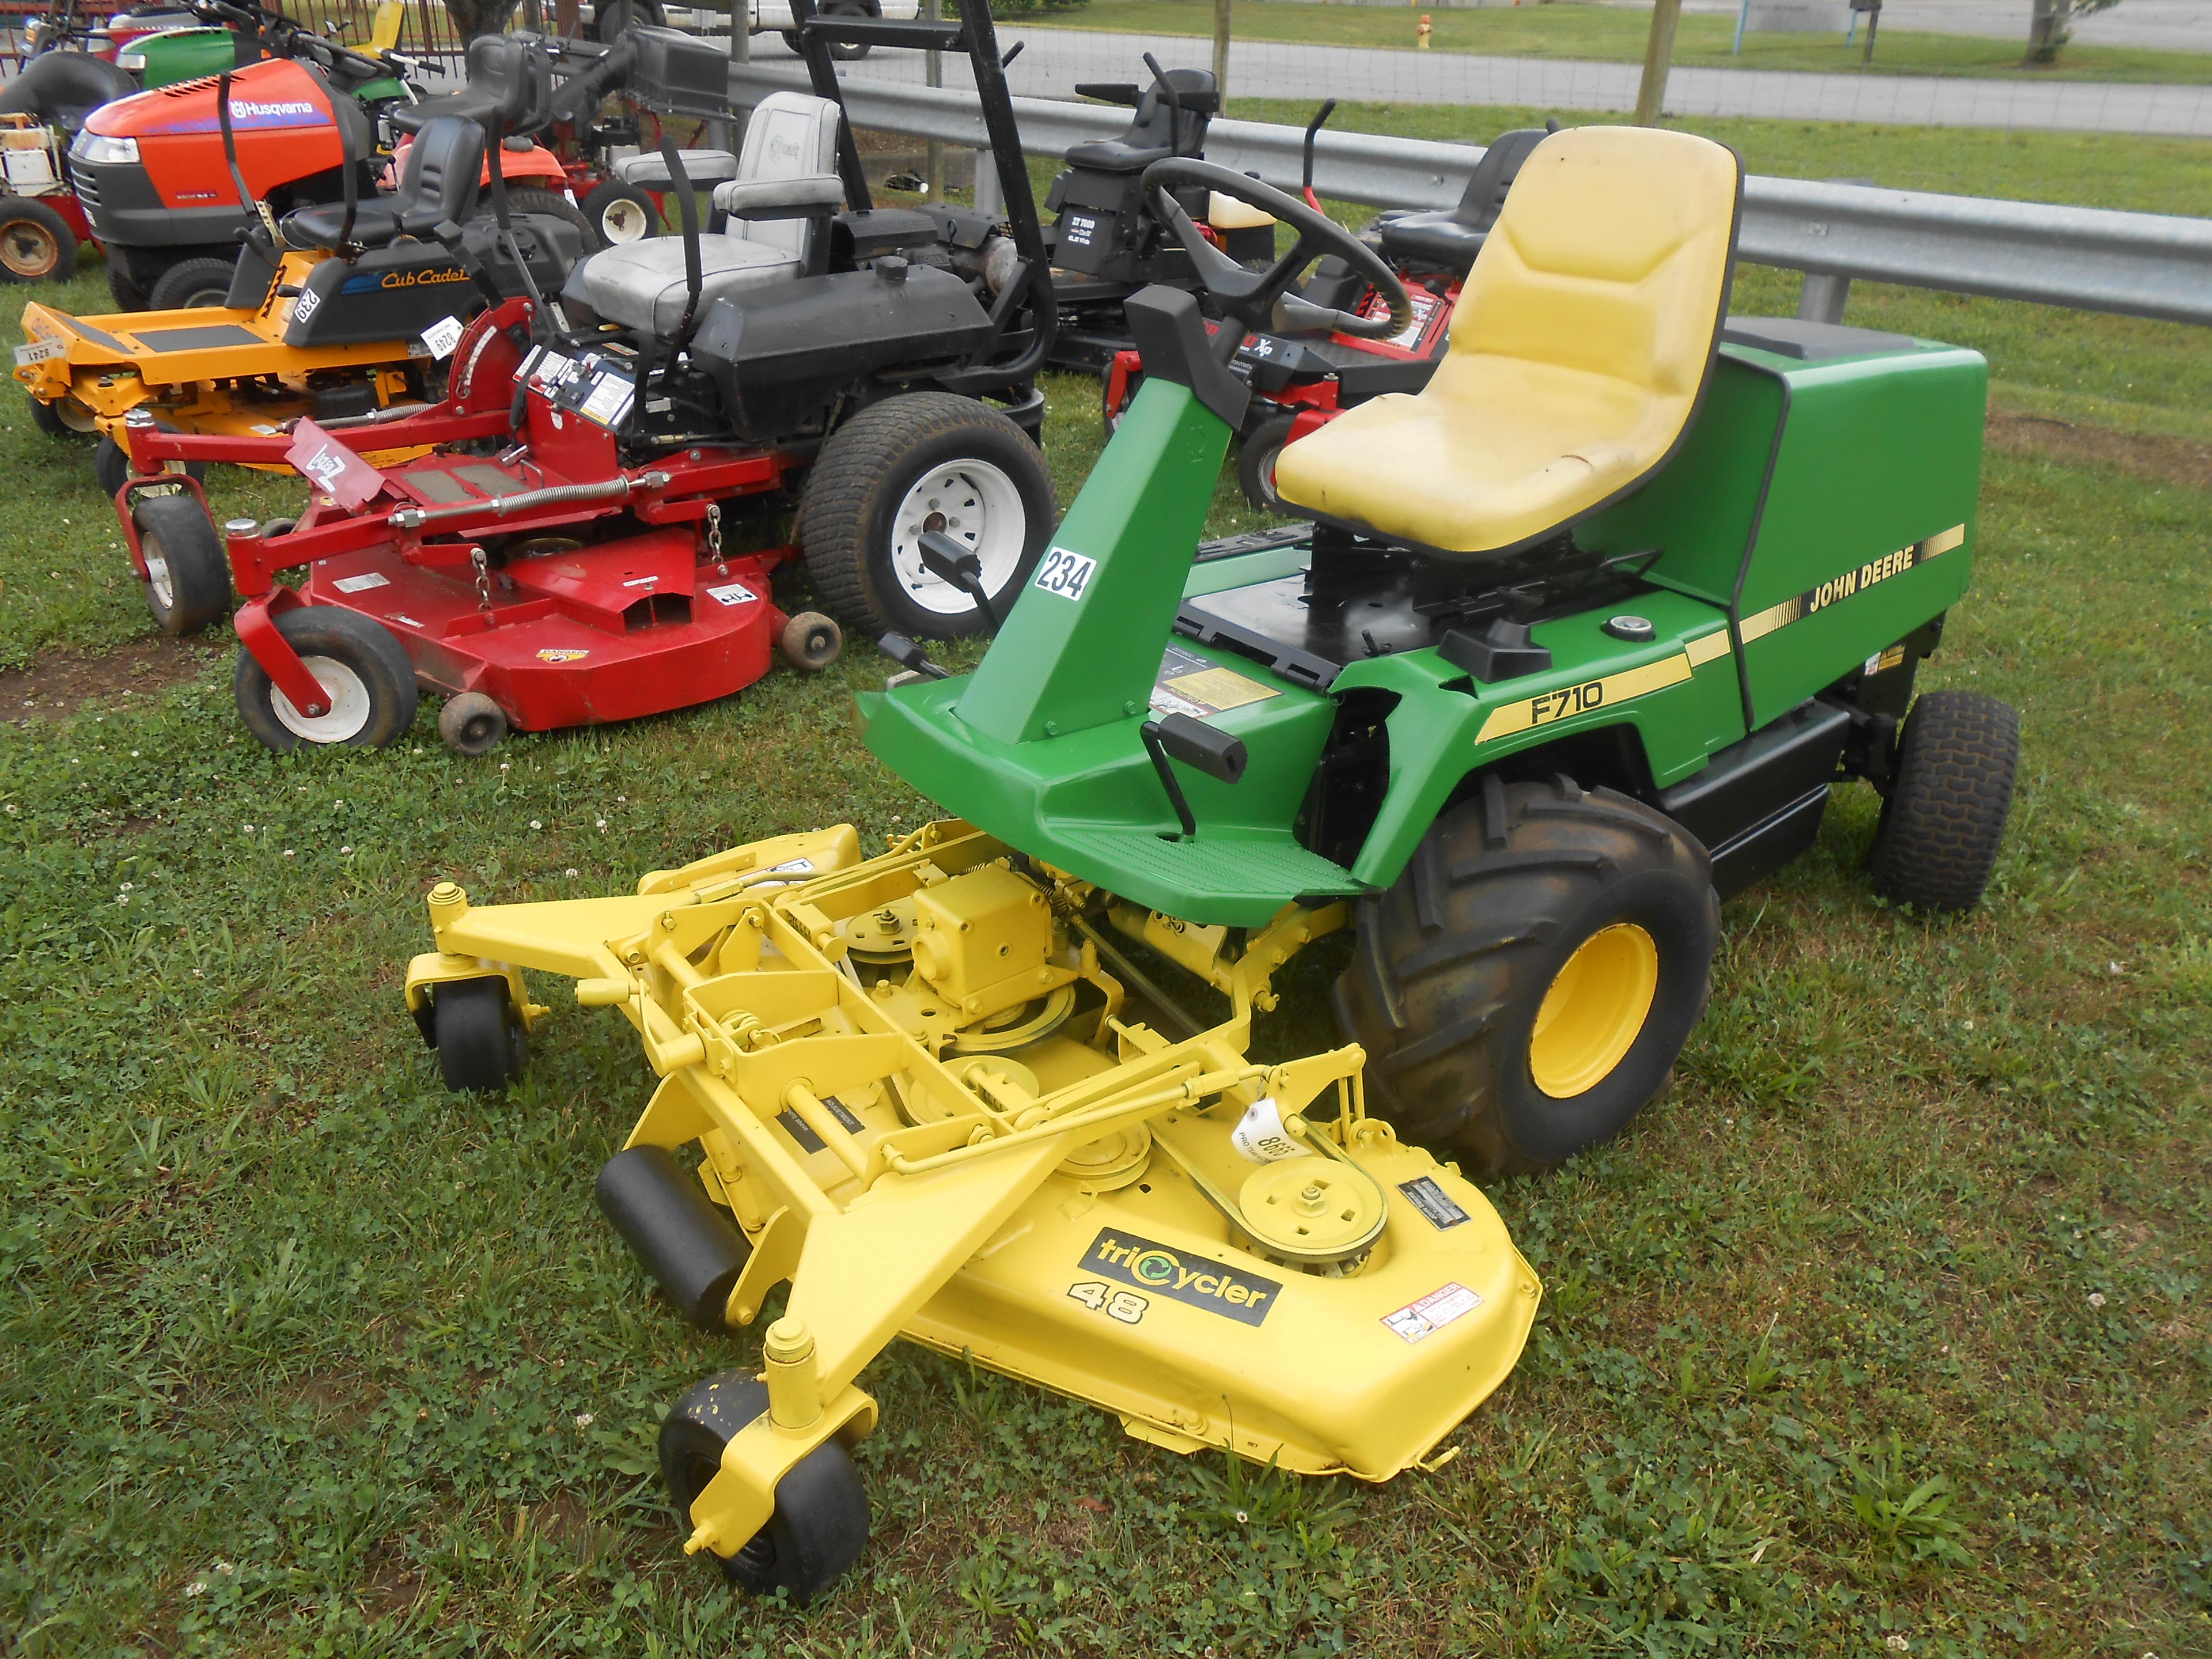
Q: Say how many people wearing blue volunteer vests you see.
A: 0